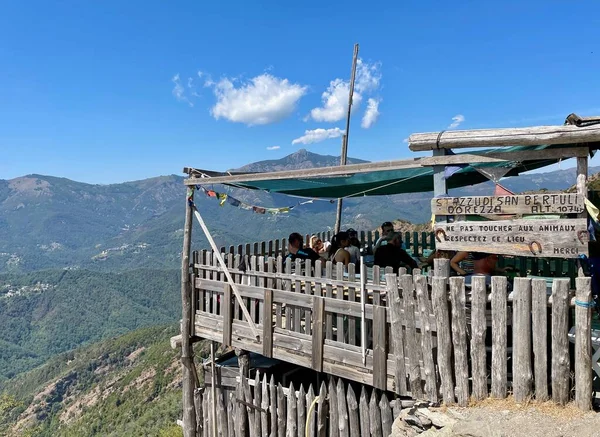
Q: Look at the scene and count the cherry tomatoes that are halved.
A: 0